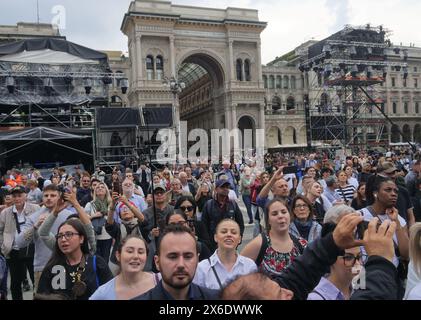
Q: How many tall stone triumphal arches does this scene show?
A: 1